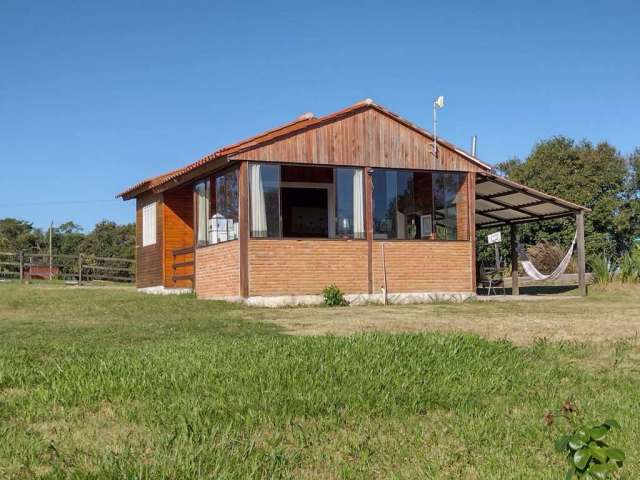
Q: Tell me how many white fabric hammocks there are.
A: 1